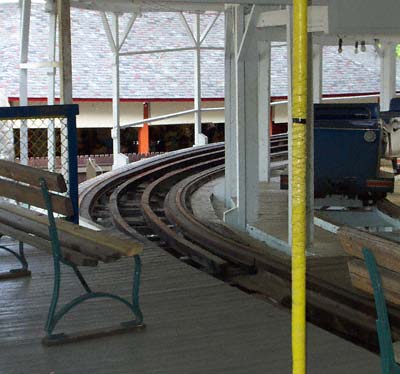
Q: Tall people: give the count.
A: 0